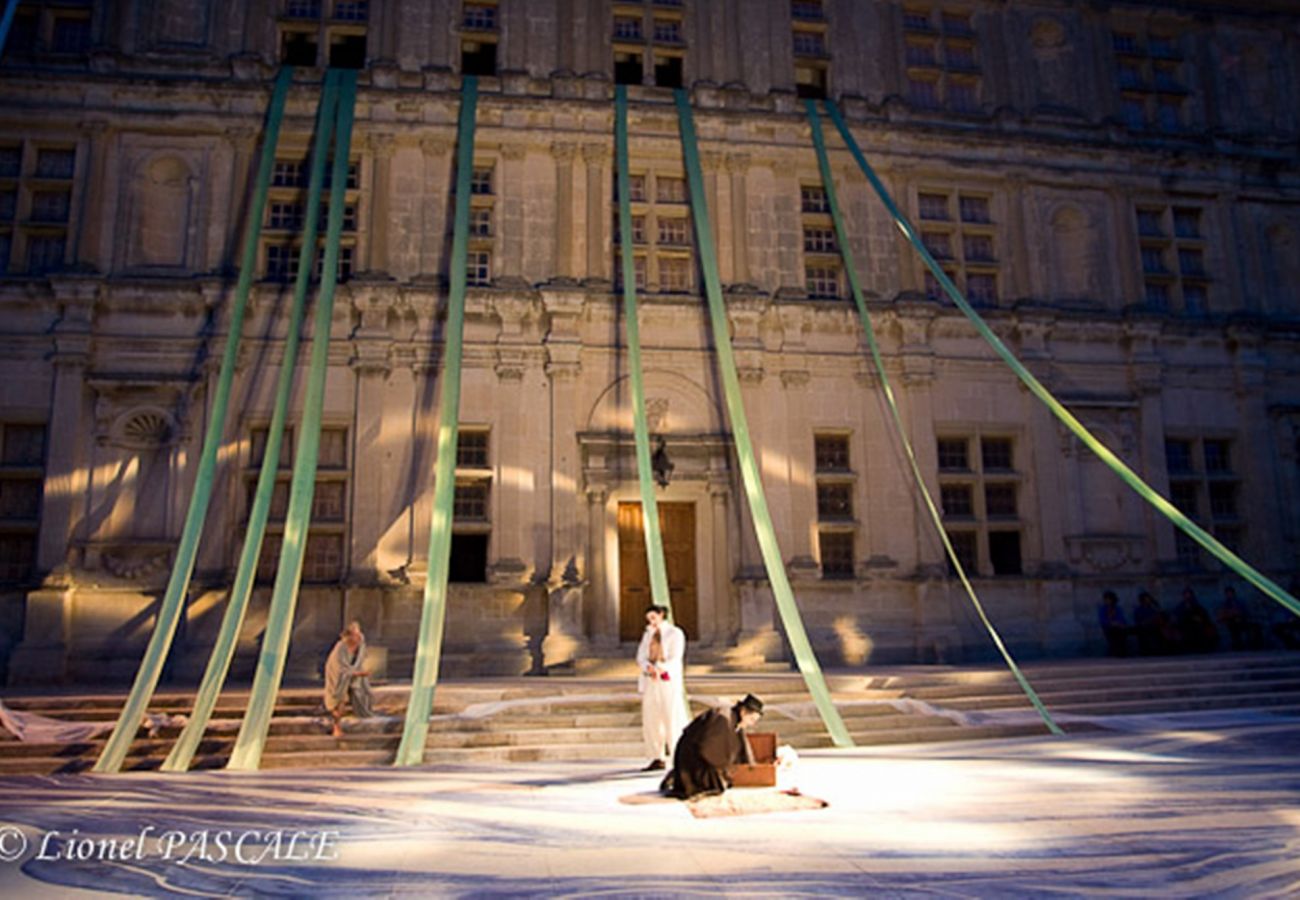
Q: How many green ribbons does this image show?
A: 8